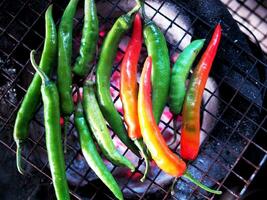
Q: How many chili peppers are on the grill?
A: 12